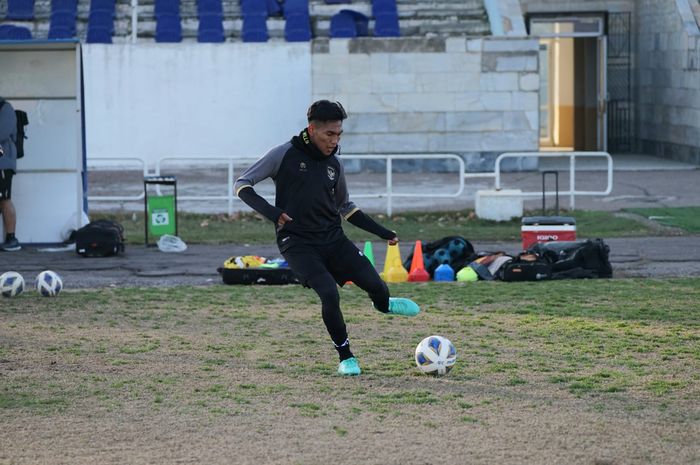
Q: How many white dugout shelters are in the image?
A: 1